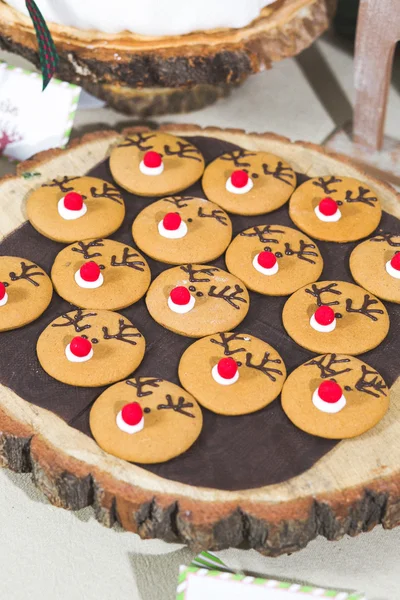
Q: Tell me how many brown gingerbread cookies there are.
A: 15